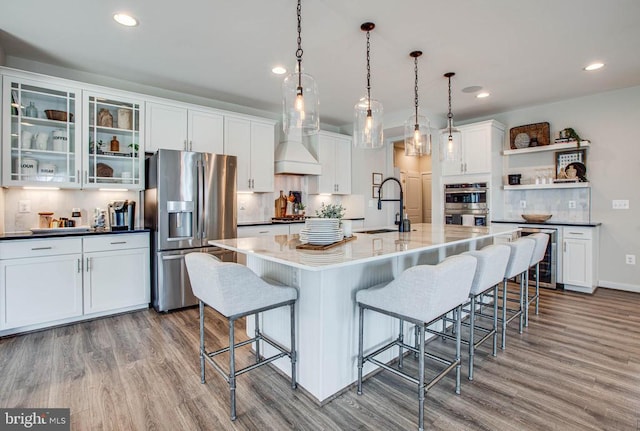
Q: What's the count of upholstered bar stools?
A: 5